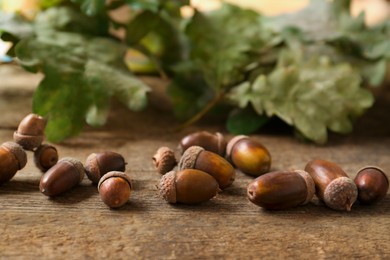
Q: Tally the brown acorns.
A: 14